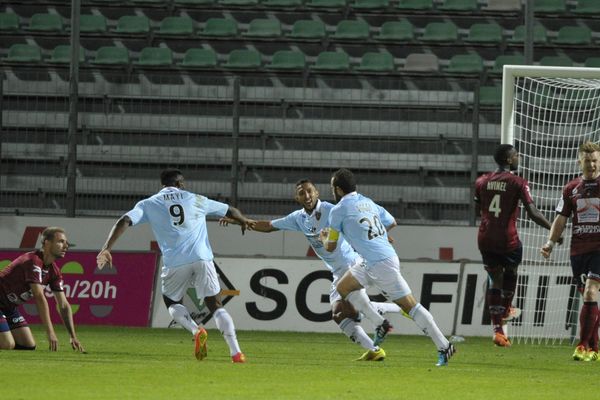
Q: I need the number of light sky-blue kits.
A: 3